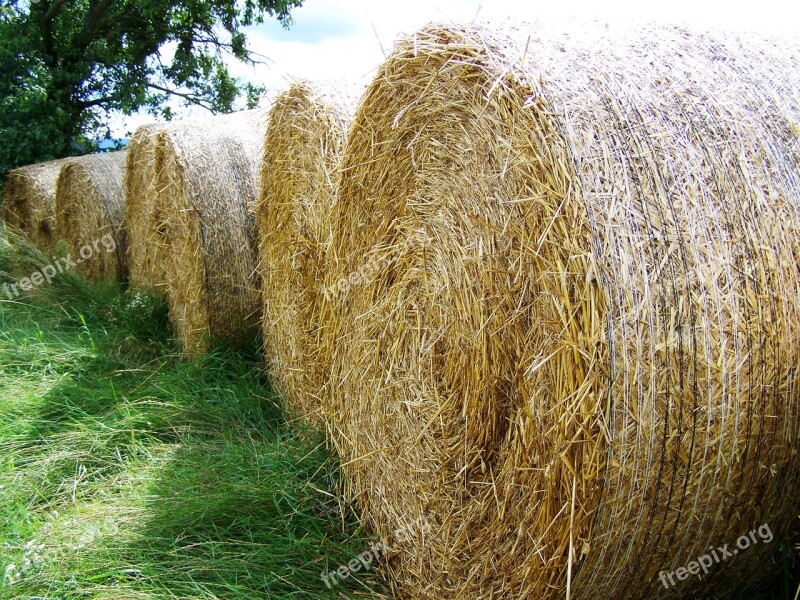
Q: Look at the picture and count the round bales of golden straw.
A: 5